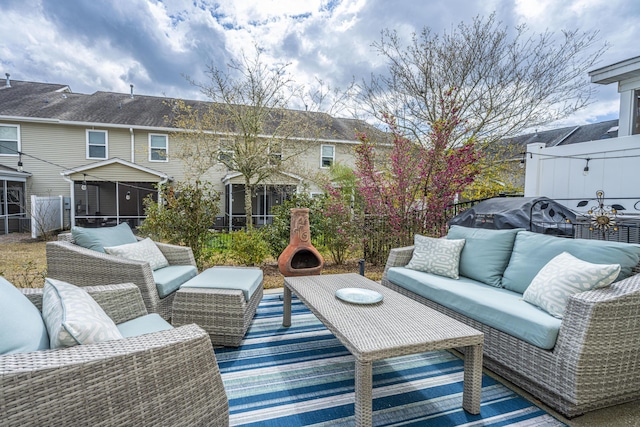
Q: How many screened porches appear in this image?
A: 3